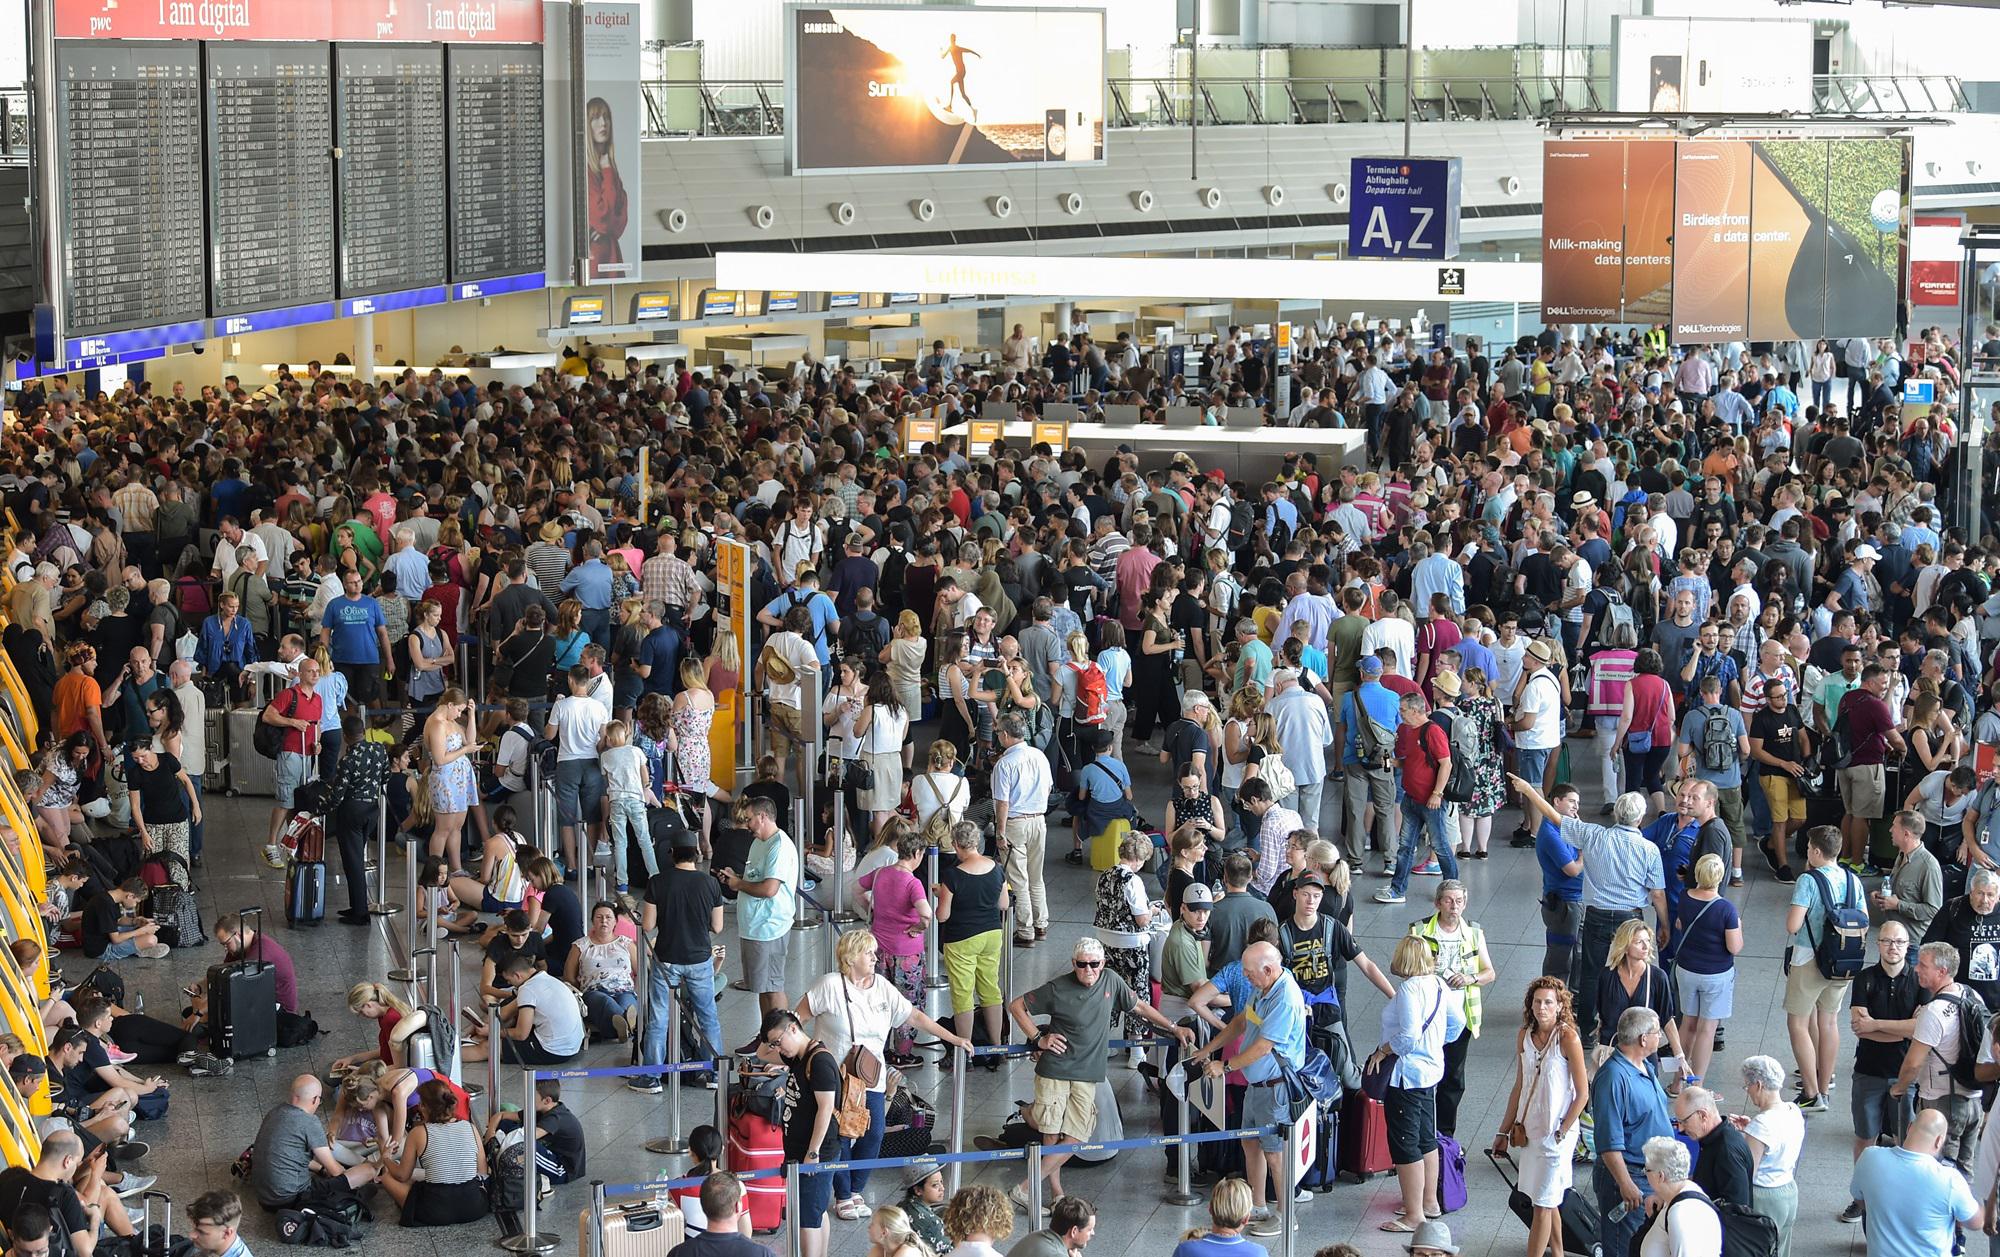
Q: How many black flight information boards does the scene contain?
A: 4